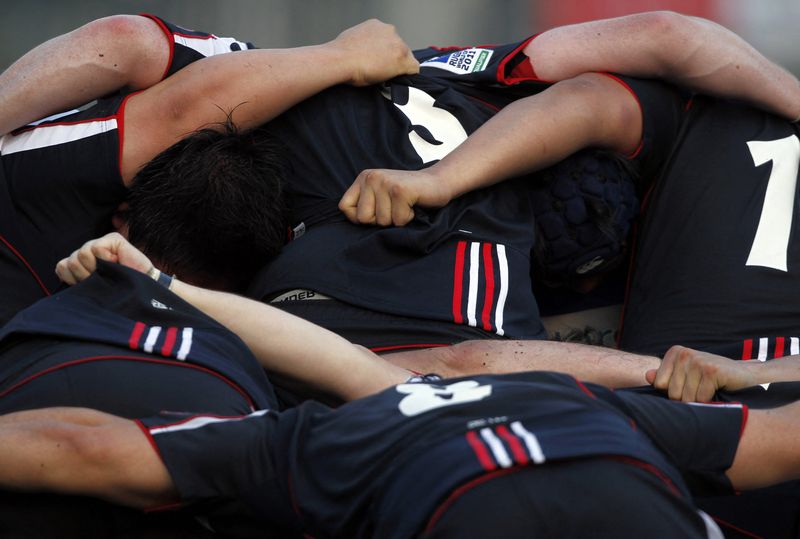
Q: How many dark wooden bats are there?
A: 0